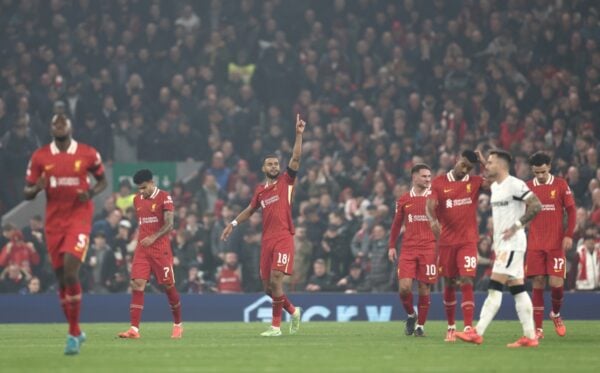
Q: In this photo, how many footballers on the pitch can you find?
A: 7